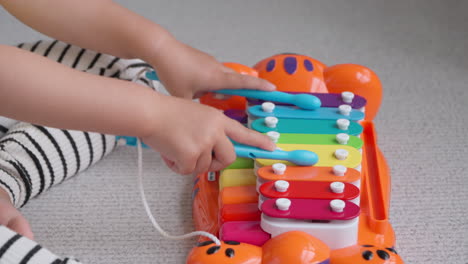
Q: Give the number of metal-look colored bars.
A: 8